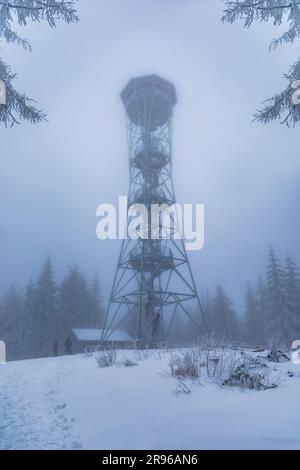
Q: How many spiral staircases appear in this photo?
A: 1